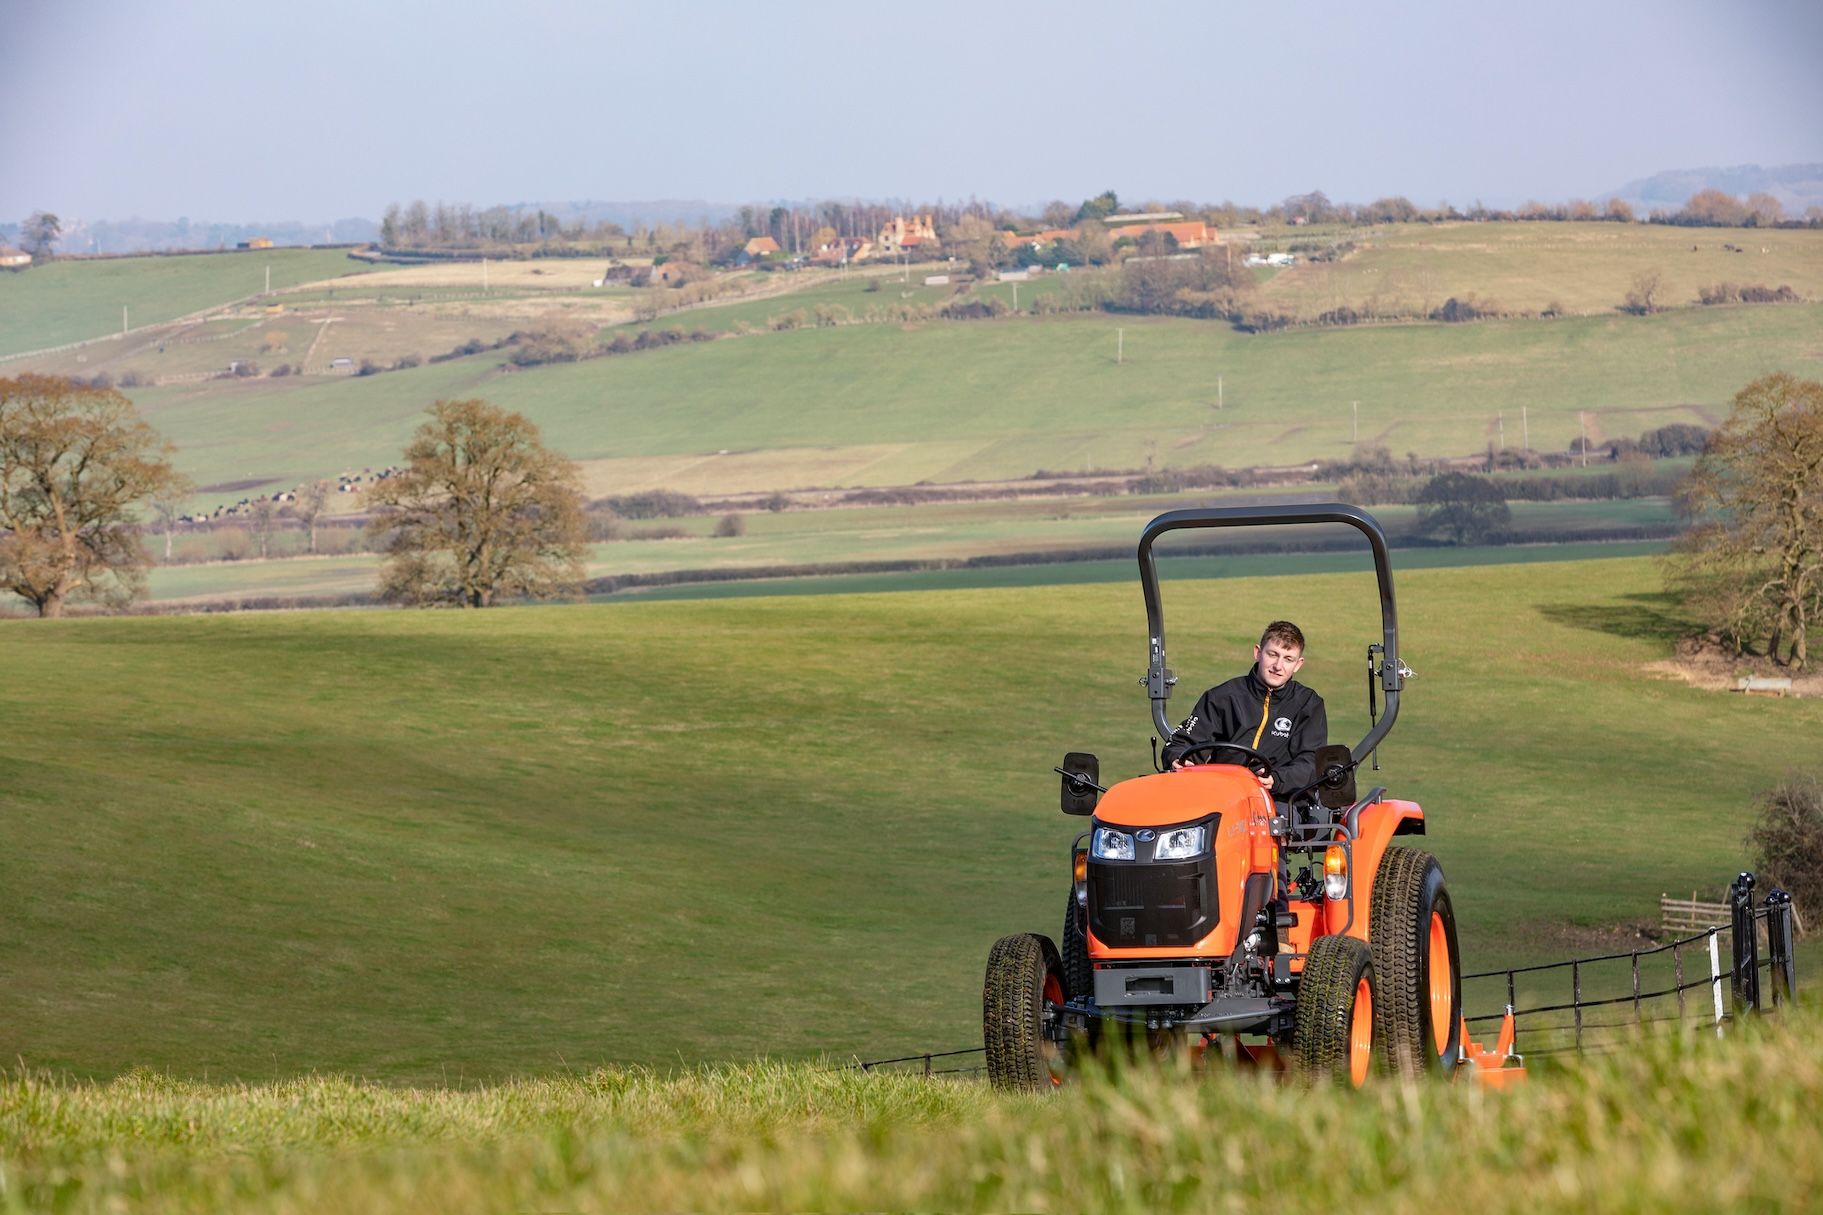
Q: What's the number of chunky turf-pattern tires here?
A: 4